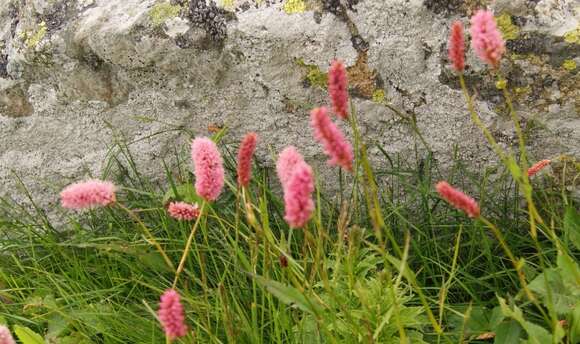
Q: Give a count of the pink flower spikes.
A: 14